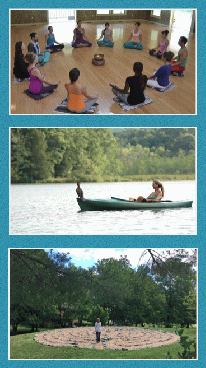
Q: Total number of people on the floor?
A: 12